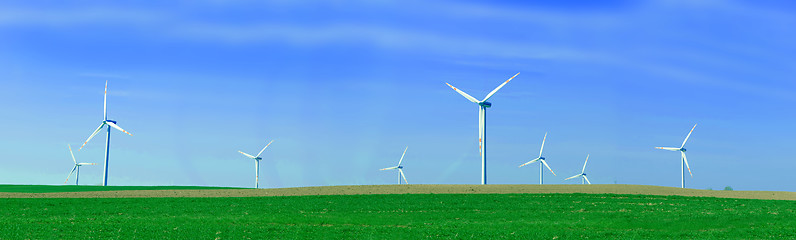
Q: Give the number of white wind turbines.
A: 8